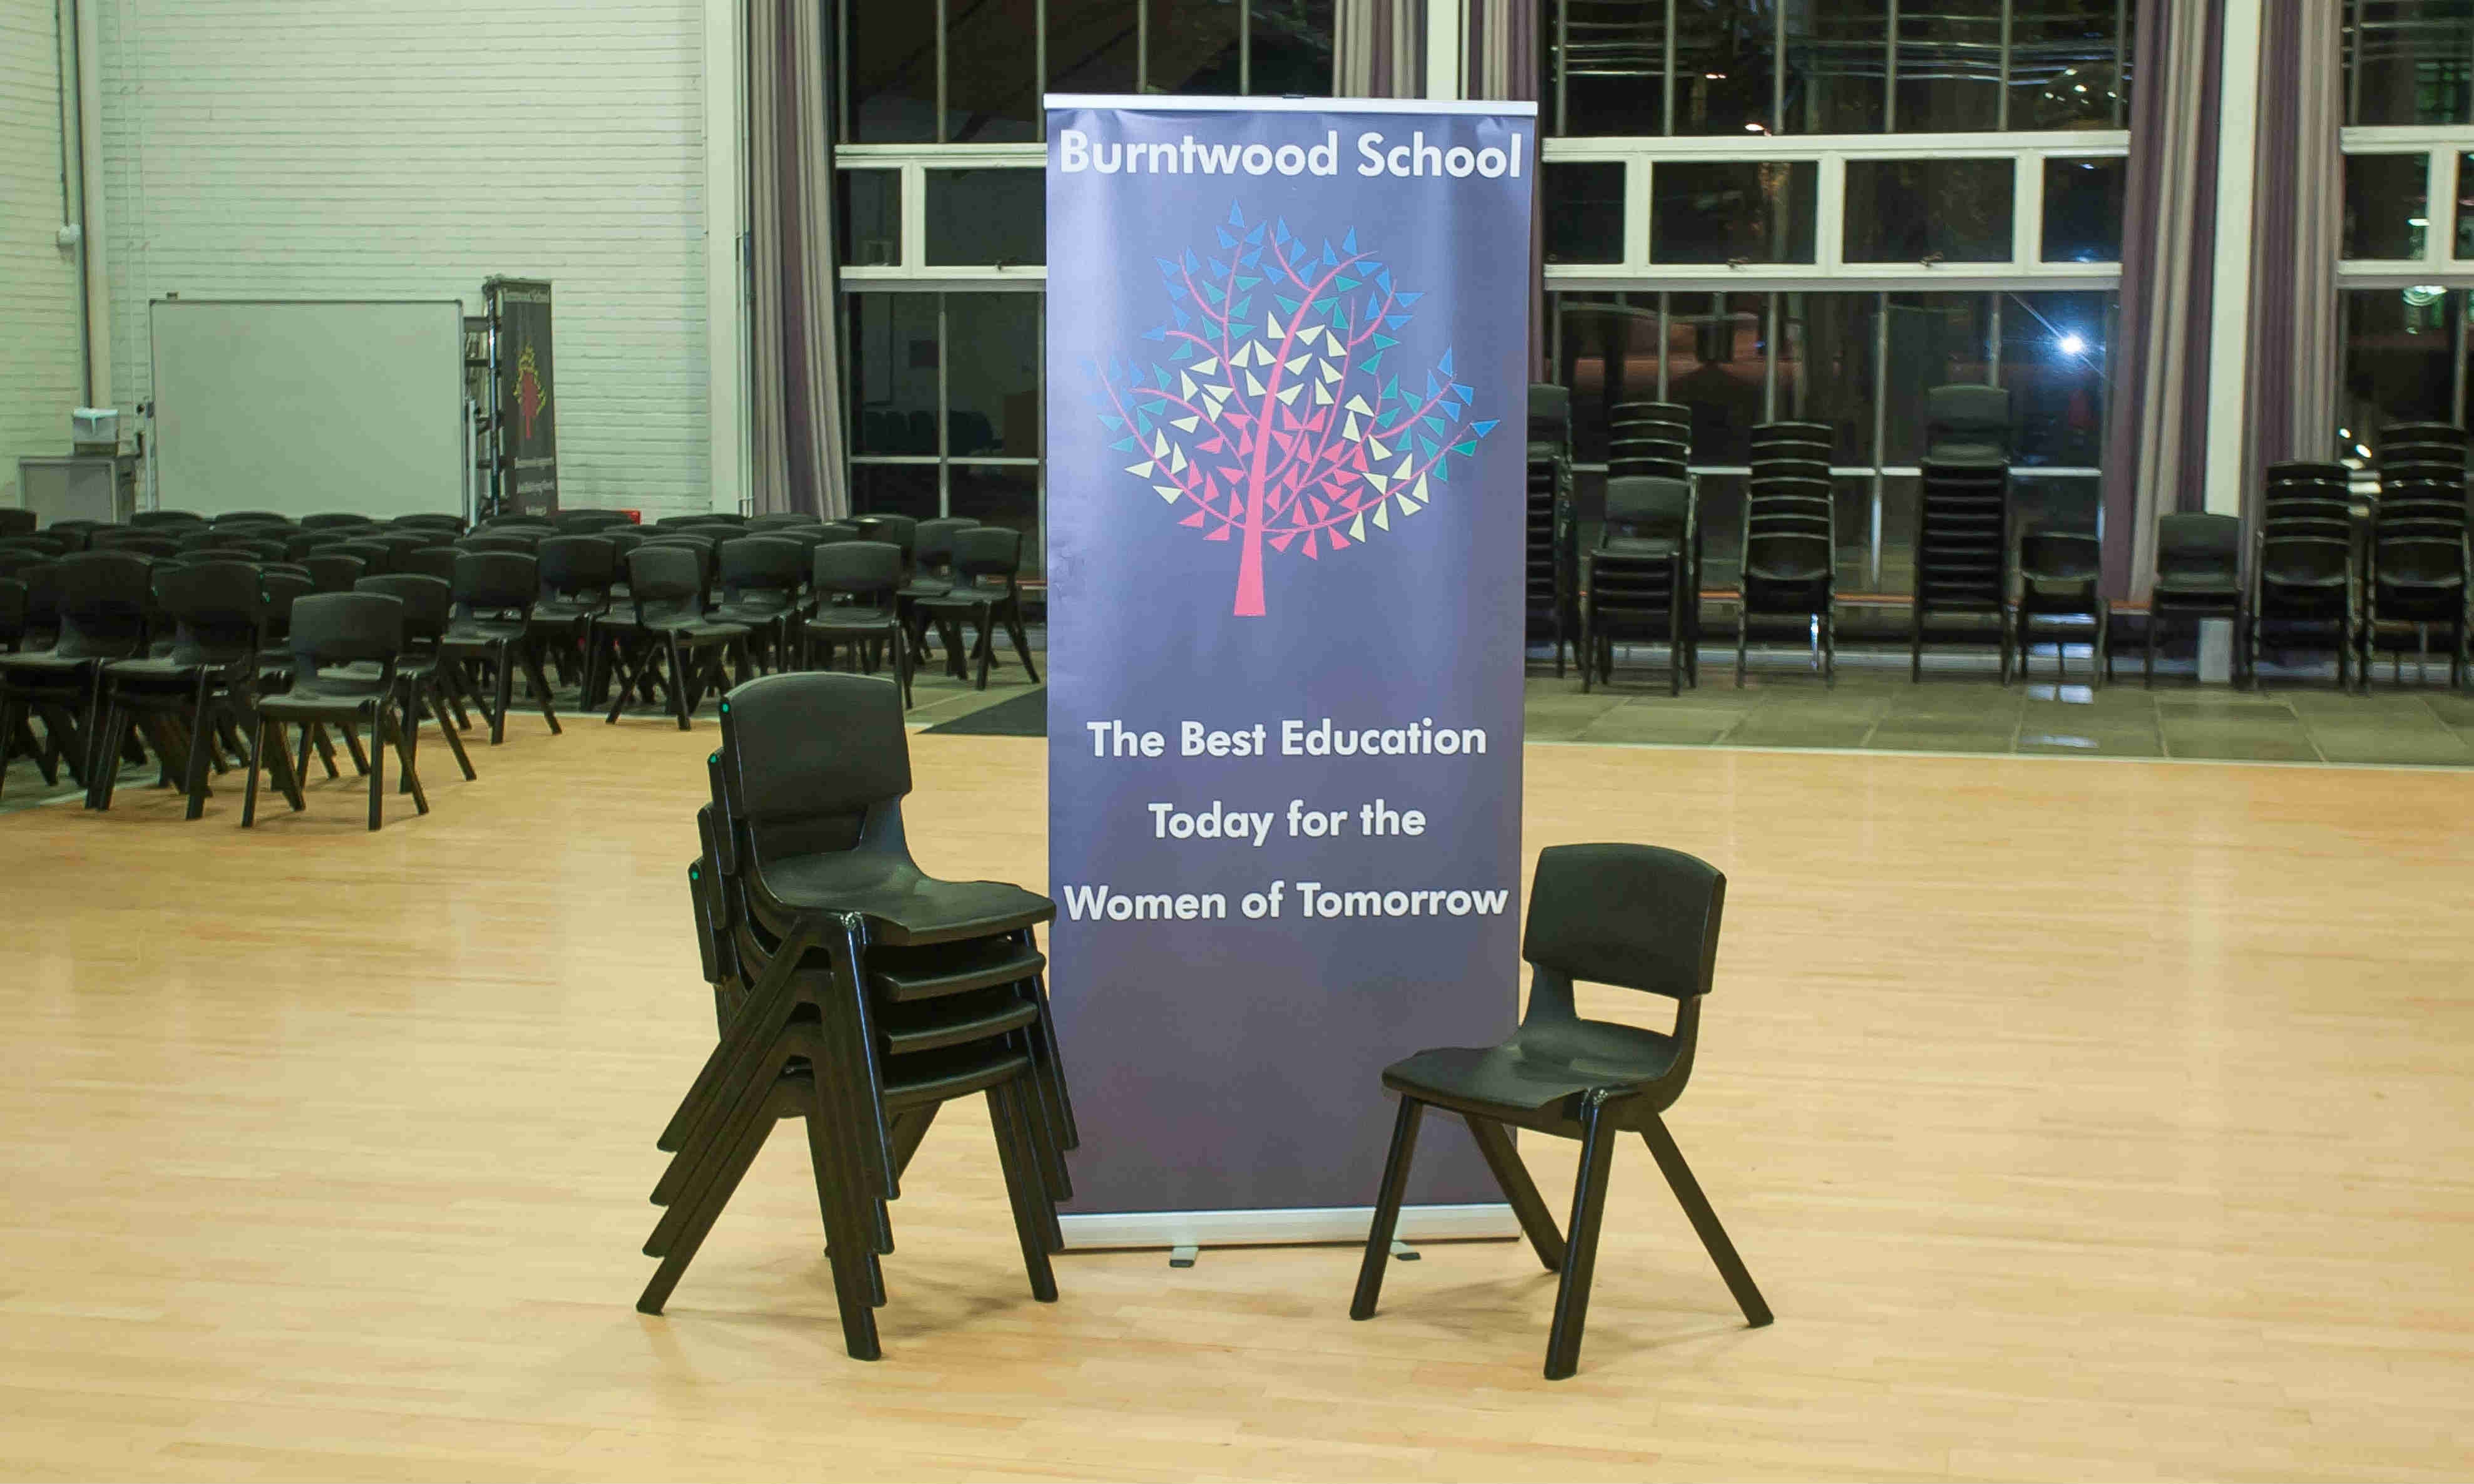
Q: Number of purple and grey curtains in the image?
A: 5